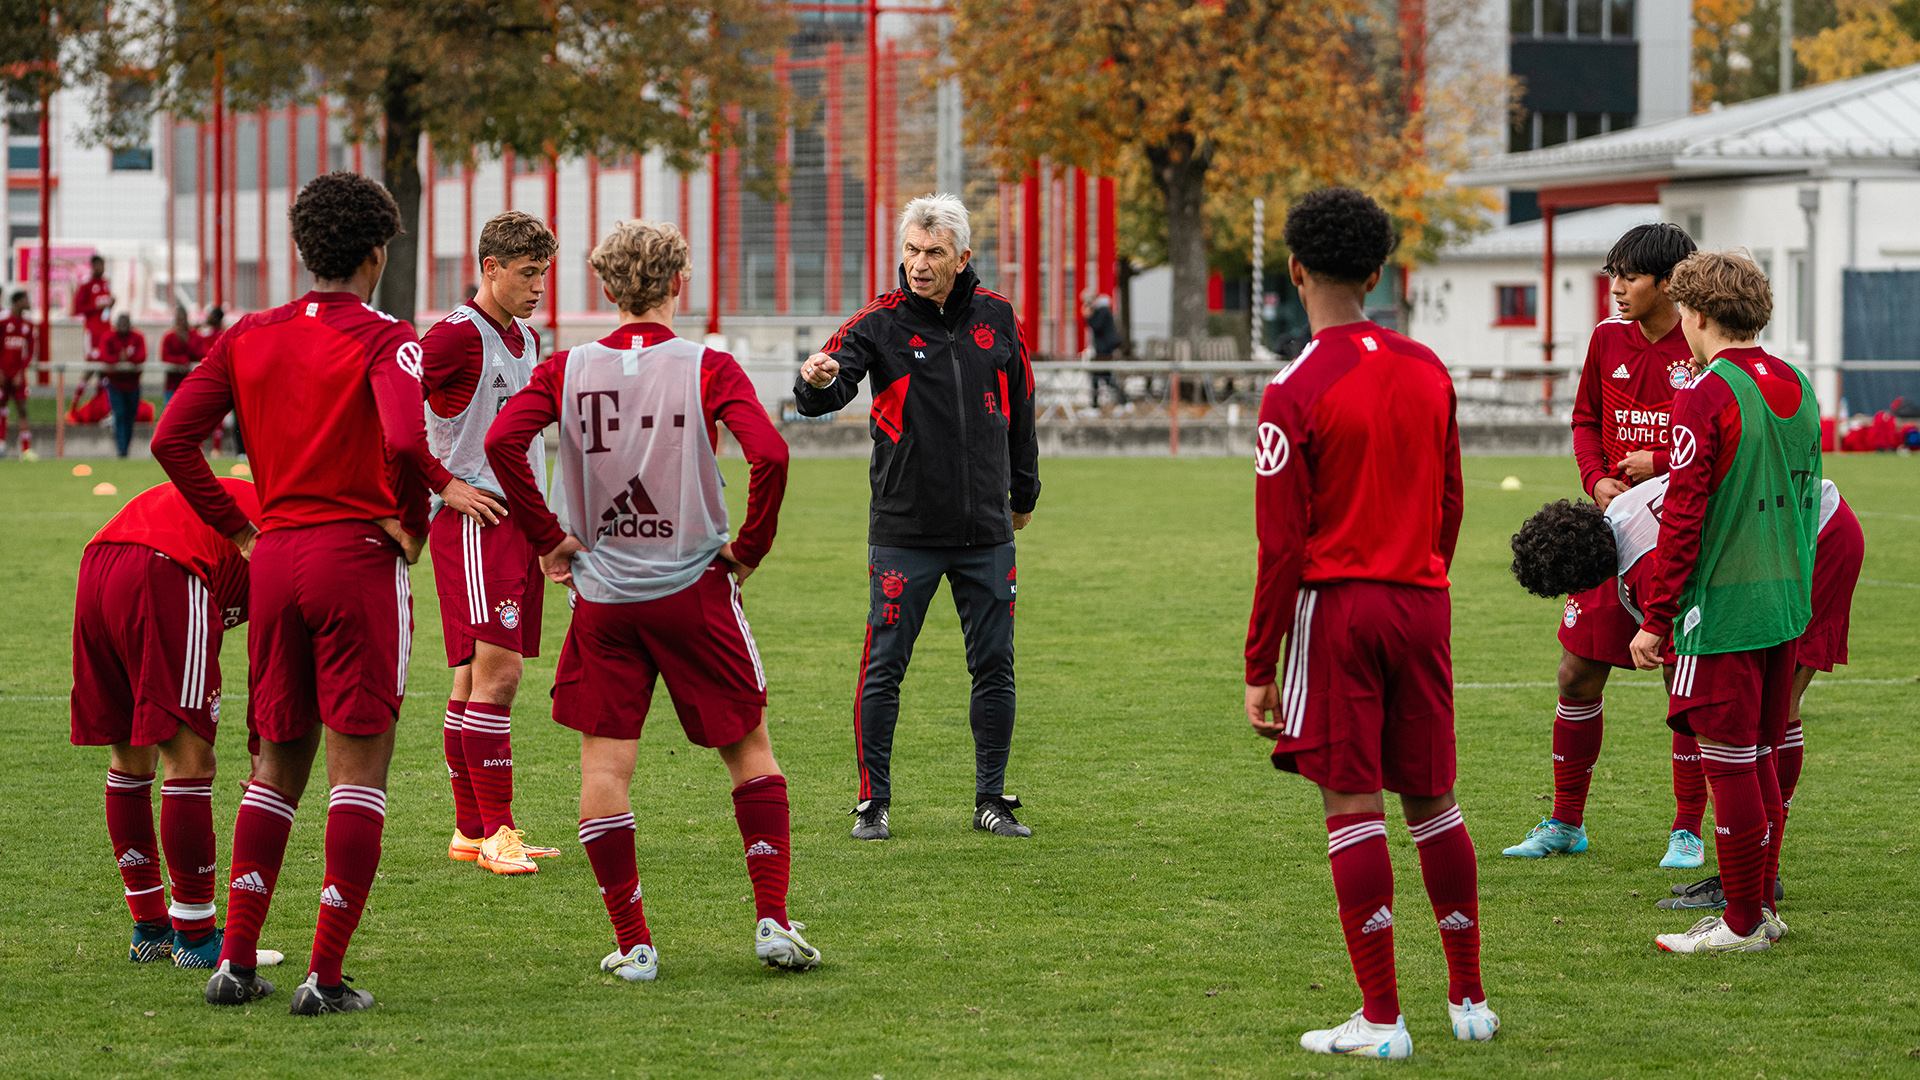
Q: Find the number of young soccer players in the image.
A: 8